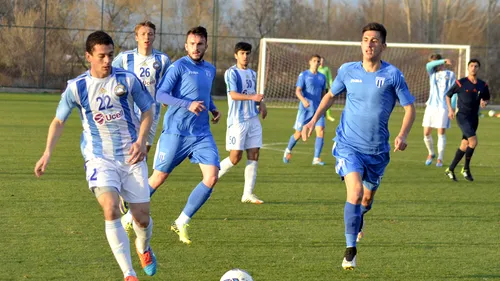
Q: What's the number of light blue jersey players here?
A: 3